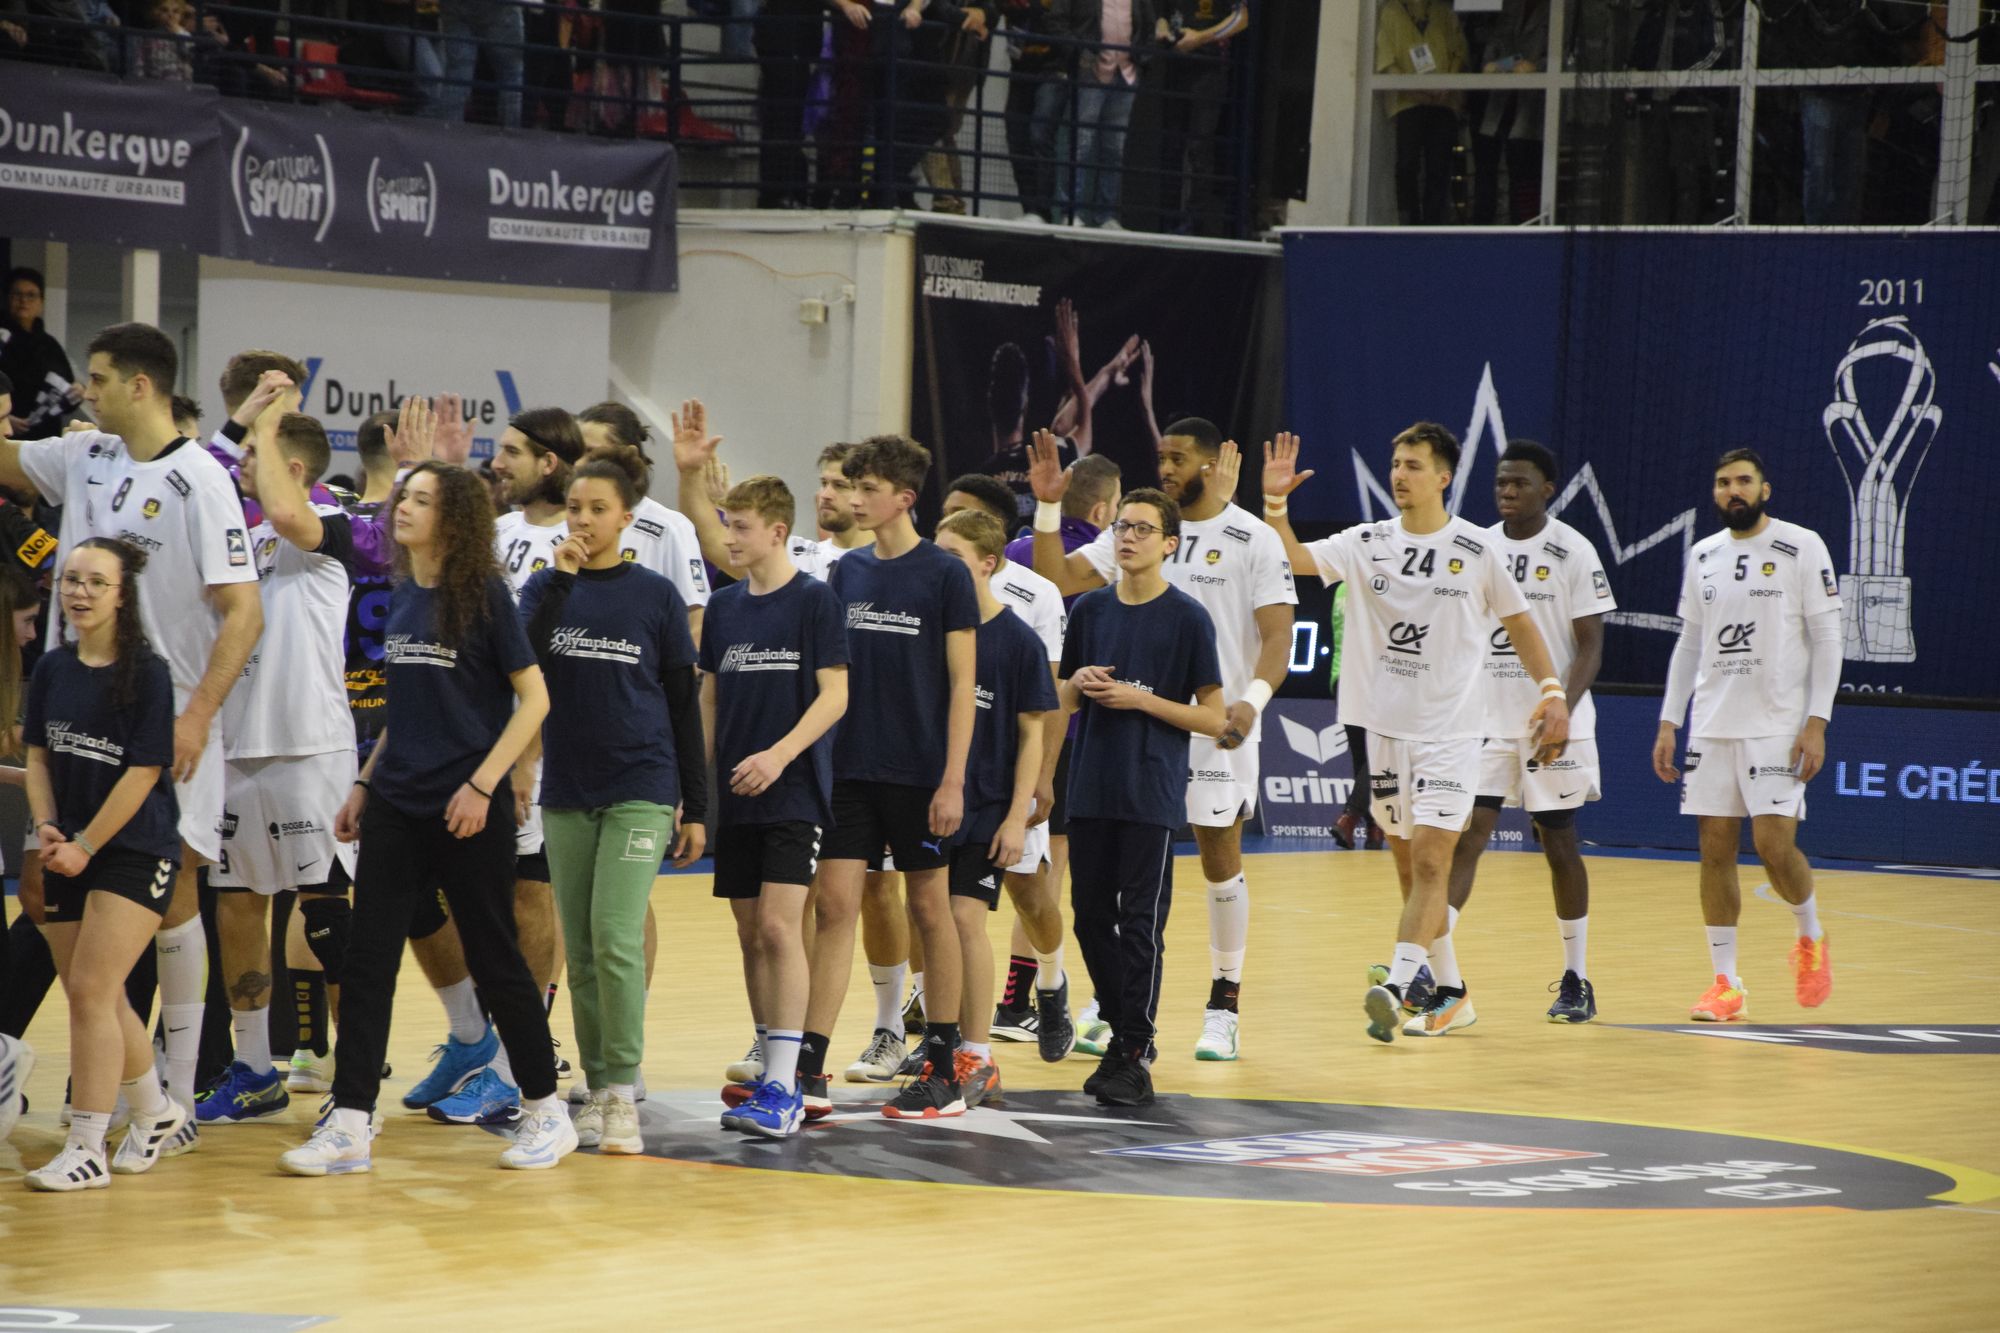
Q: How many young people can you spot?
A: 7